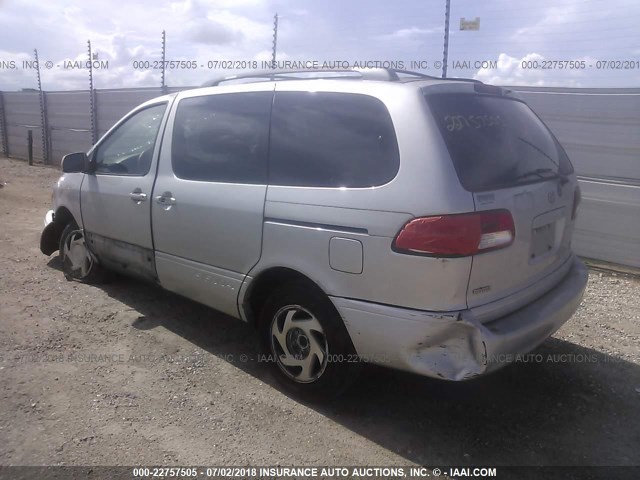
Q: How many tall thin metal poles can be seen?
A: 5